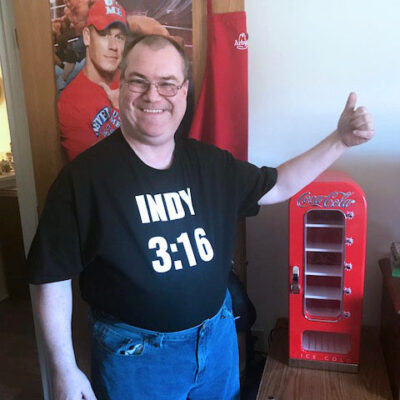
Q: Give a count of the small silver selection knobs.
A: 5